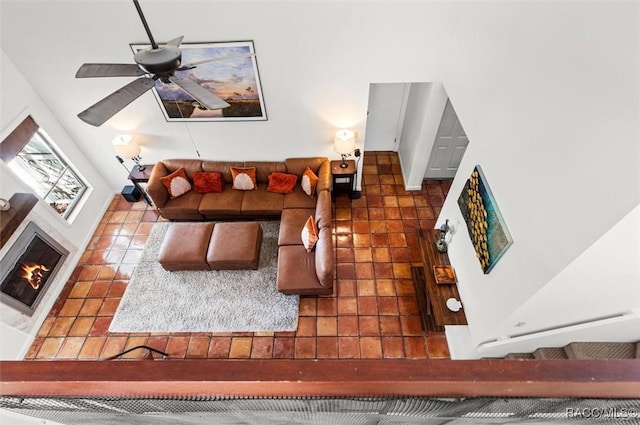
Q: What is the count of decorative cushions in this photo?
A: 6